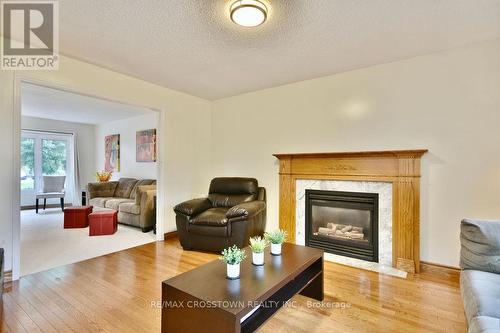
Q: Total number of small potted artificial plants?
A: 3